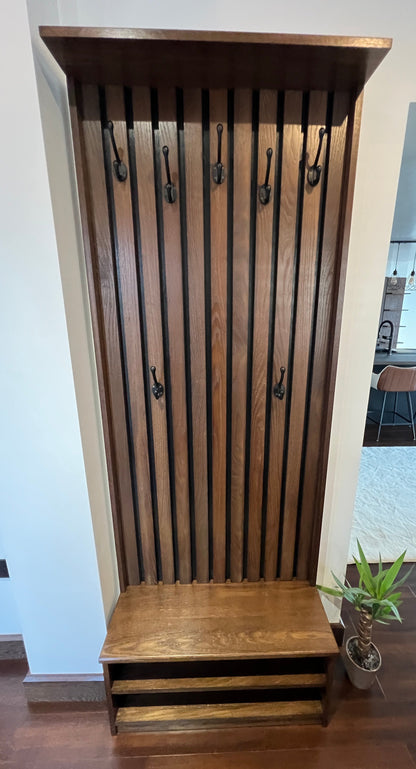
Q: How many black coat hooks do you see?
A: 7